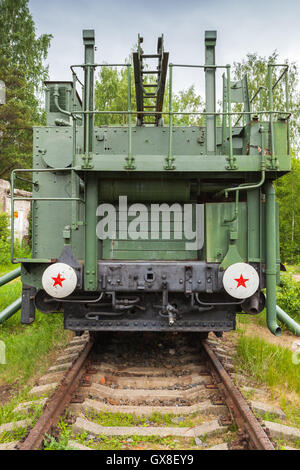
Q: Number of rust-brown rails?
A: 2